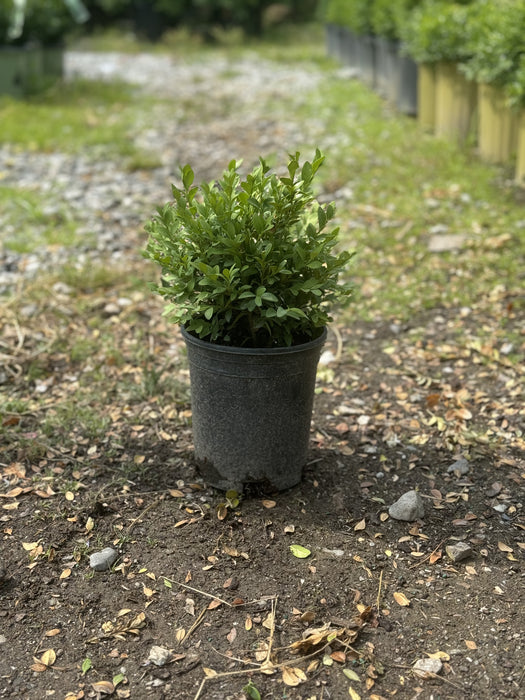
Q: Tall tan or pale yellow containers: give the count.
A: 4